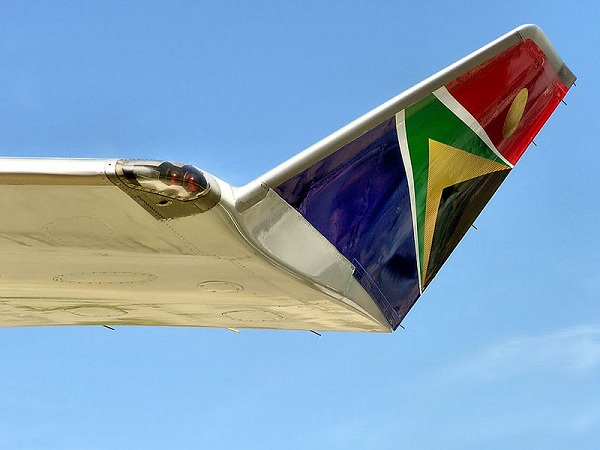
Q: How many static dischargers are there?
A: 8